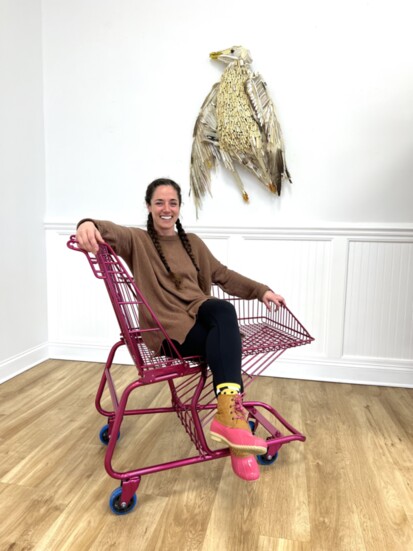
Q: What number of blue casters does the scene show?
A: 4